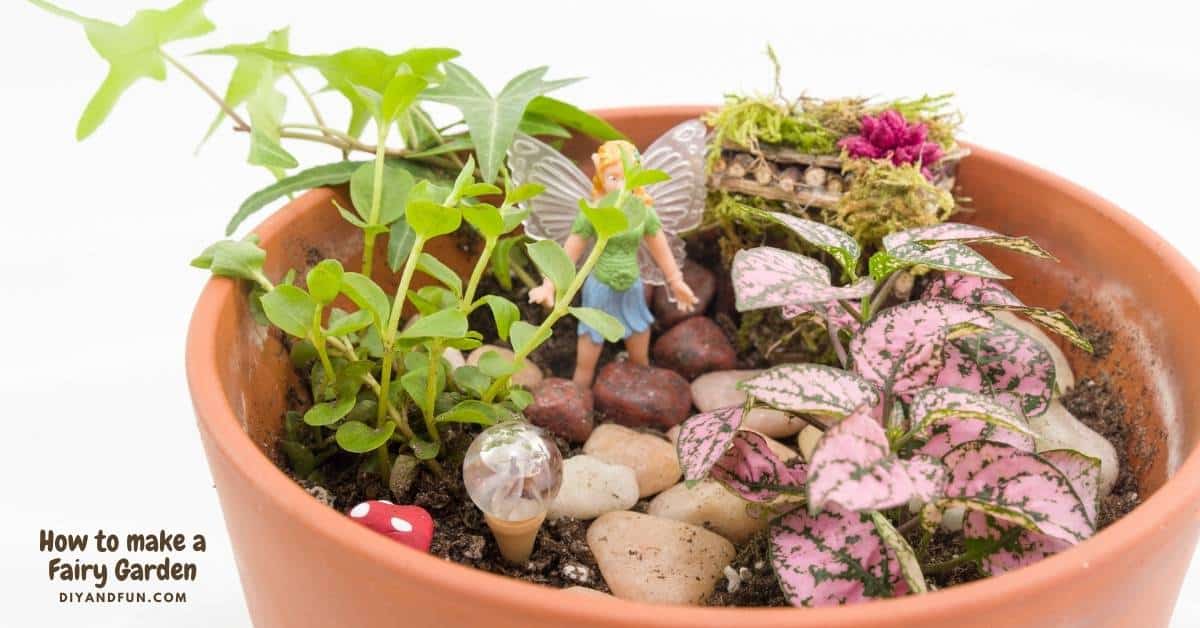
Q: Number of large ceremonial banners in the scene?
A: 0